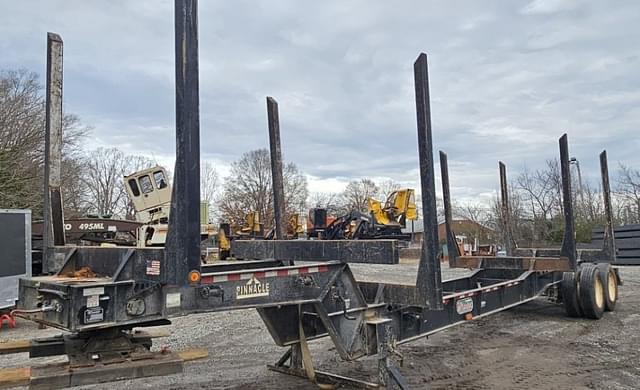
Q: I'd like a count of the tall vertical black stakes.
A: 8